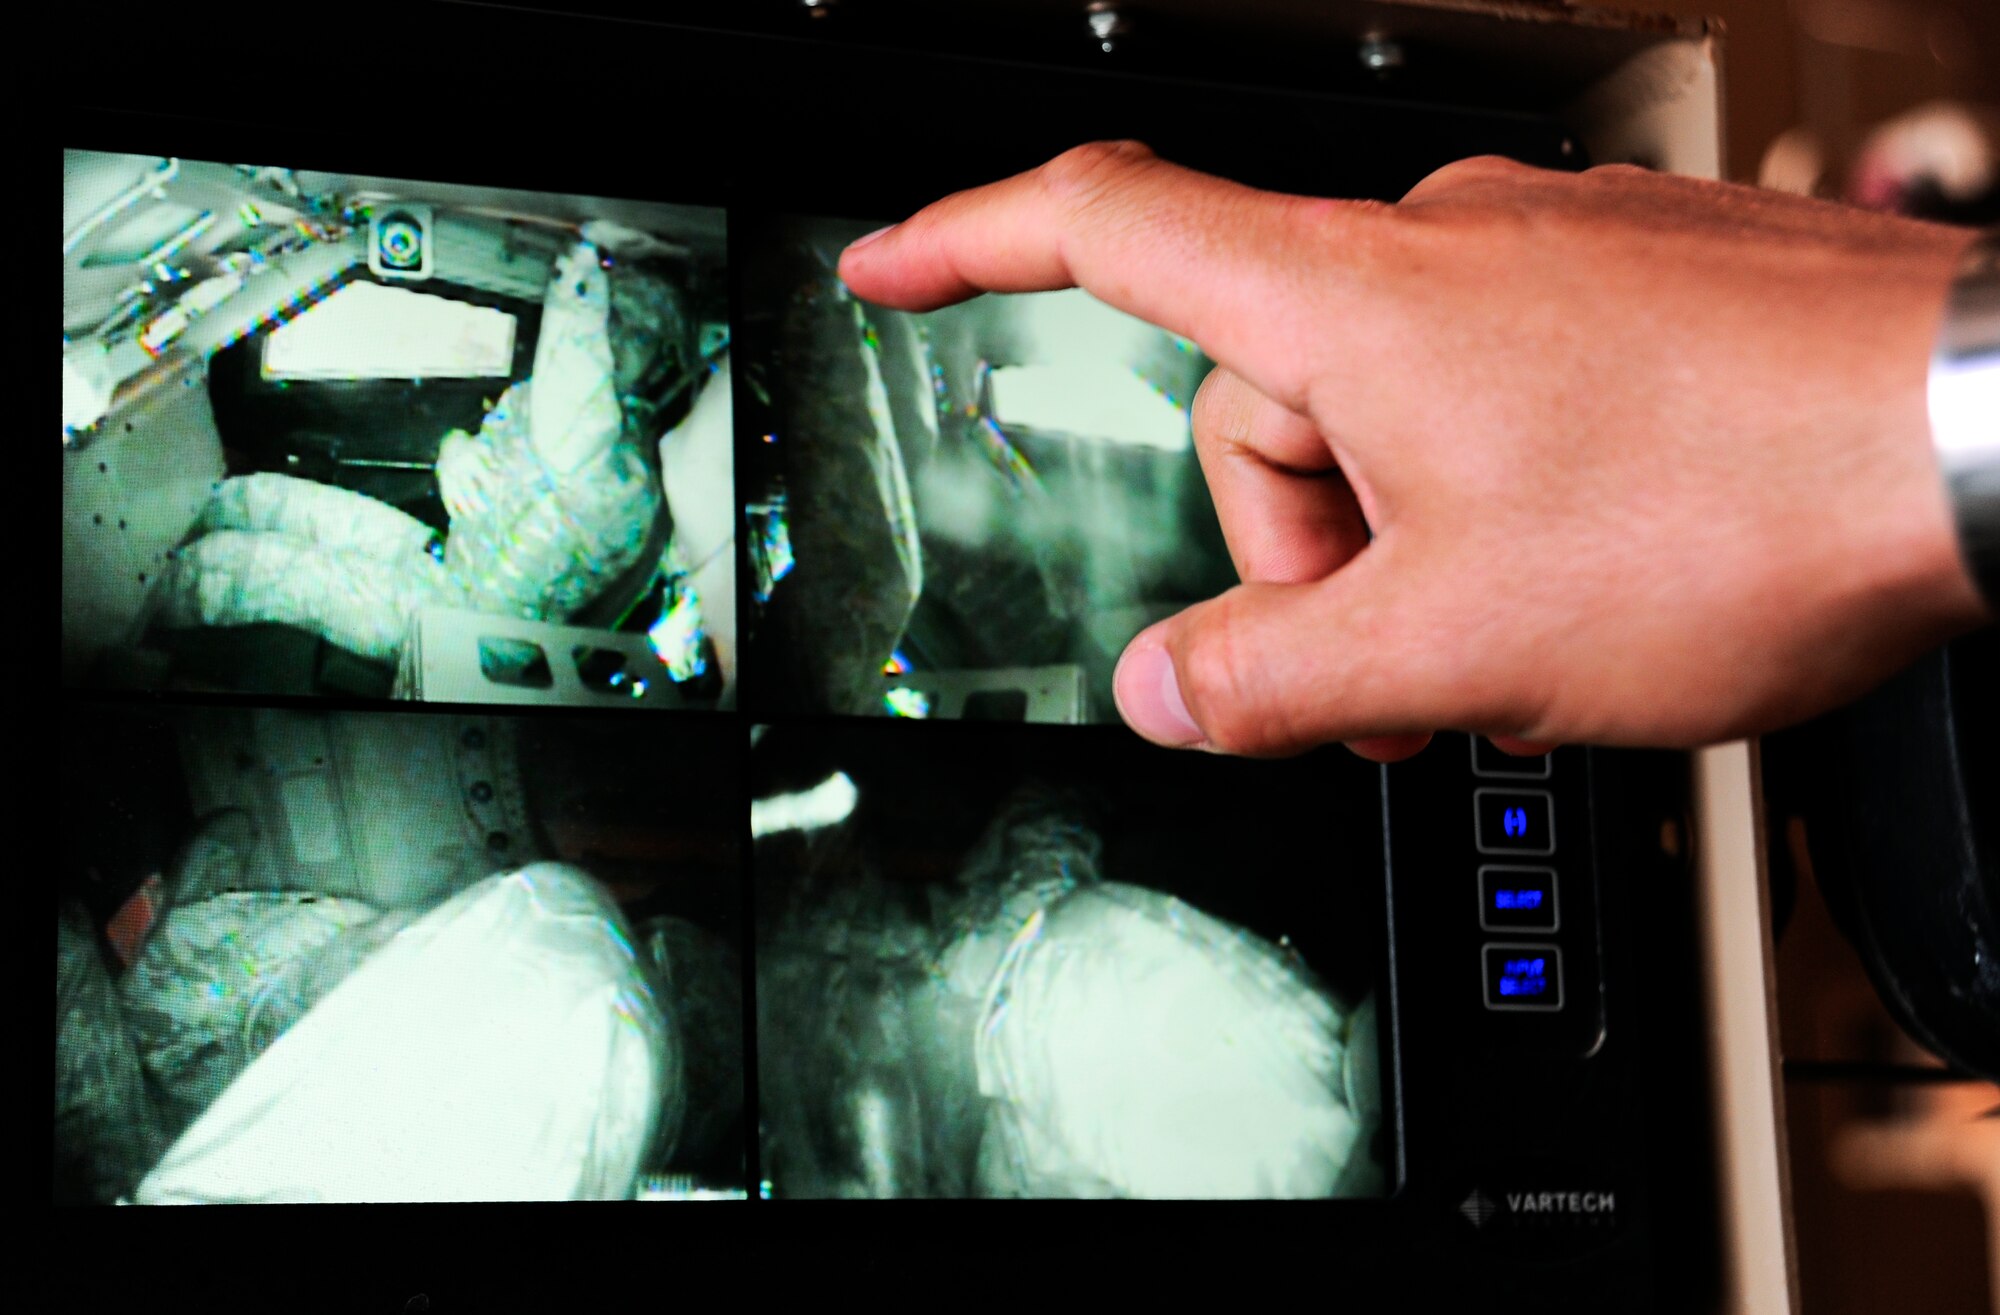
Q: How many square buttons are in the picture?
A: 4